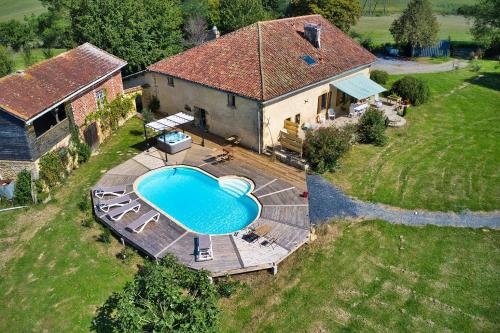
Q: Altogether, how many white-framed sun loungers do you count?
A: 5